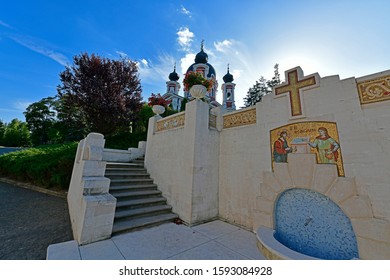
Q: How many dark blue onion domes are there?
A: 3